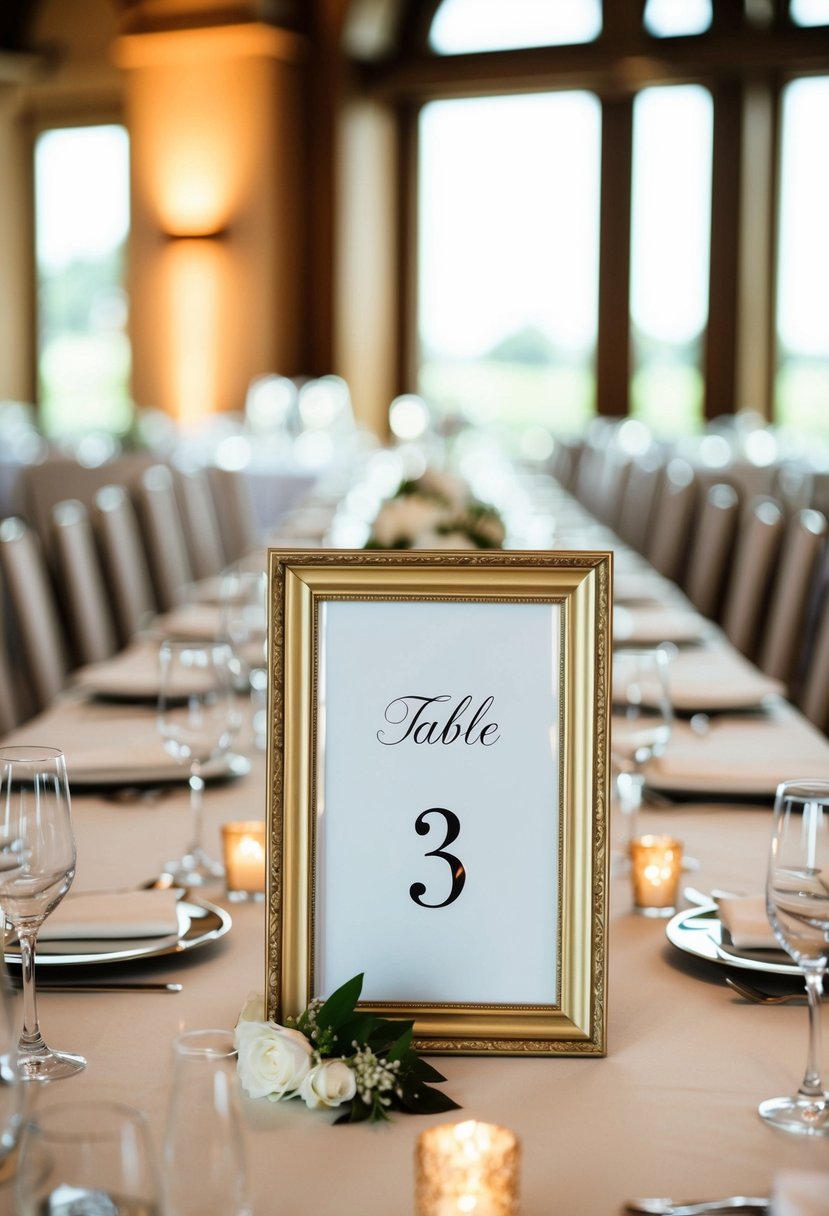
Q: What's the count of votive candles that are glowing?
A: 3